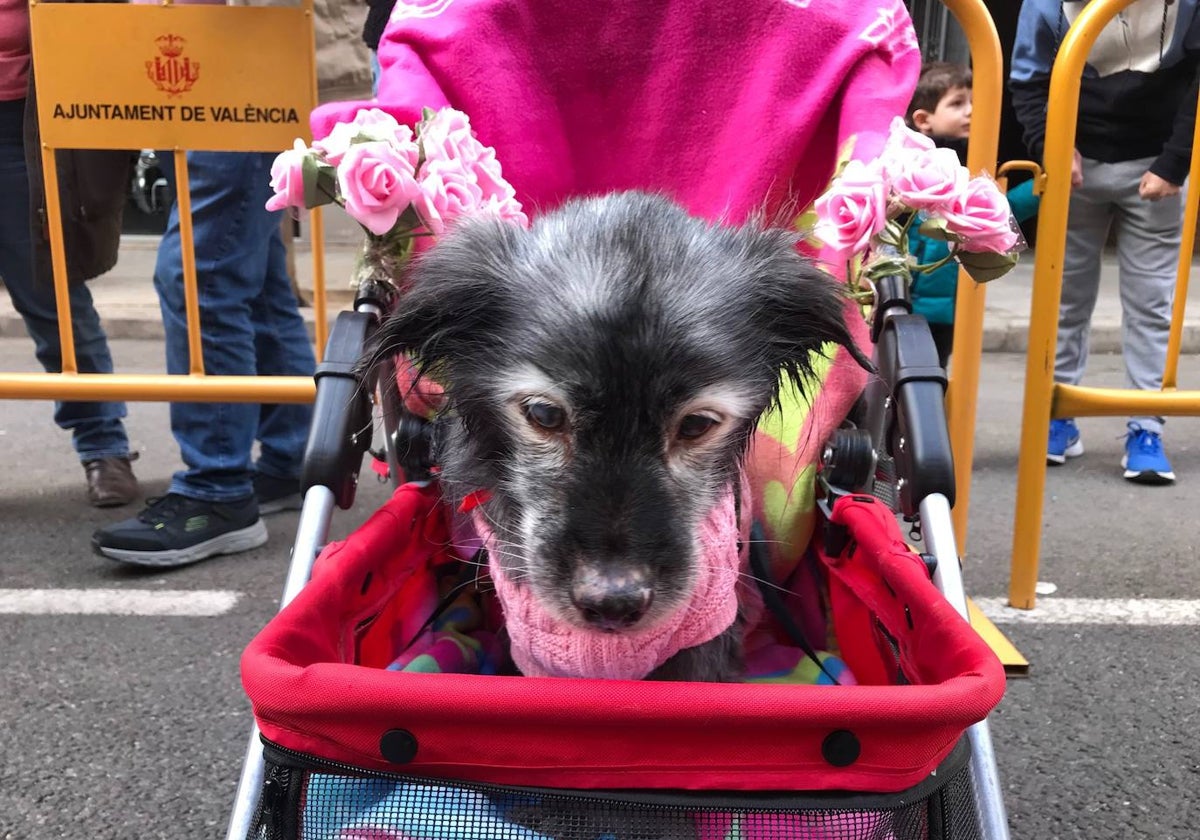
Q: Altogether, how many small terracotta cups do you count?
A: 0